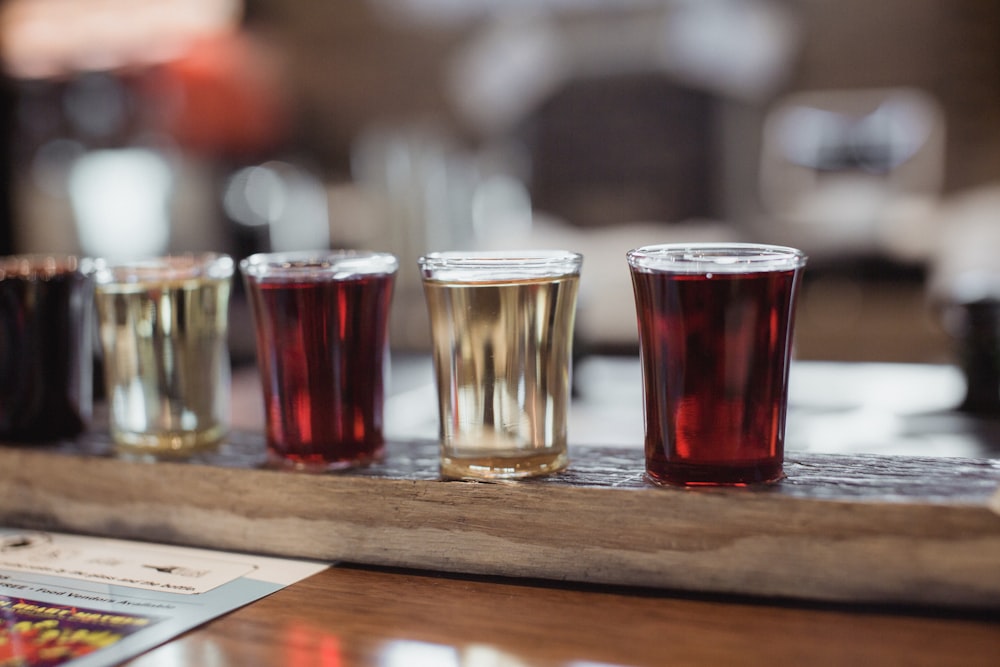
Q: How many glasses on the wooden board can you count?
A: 5